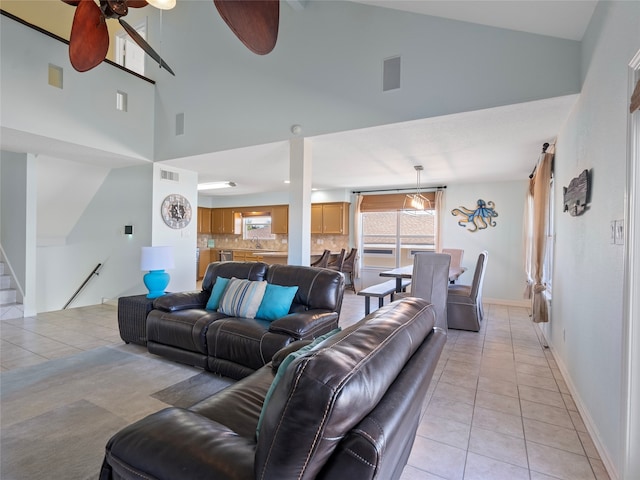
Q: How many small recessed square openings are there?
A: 2